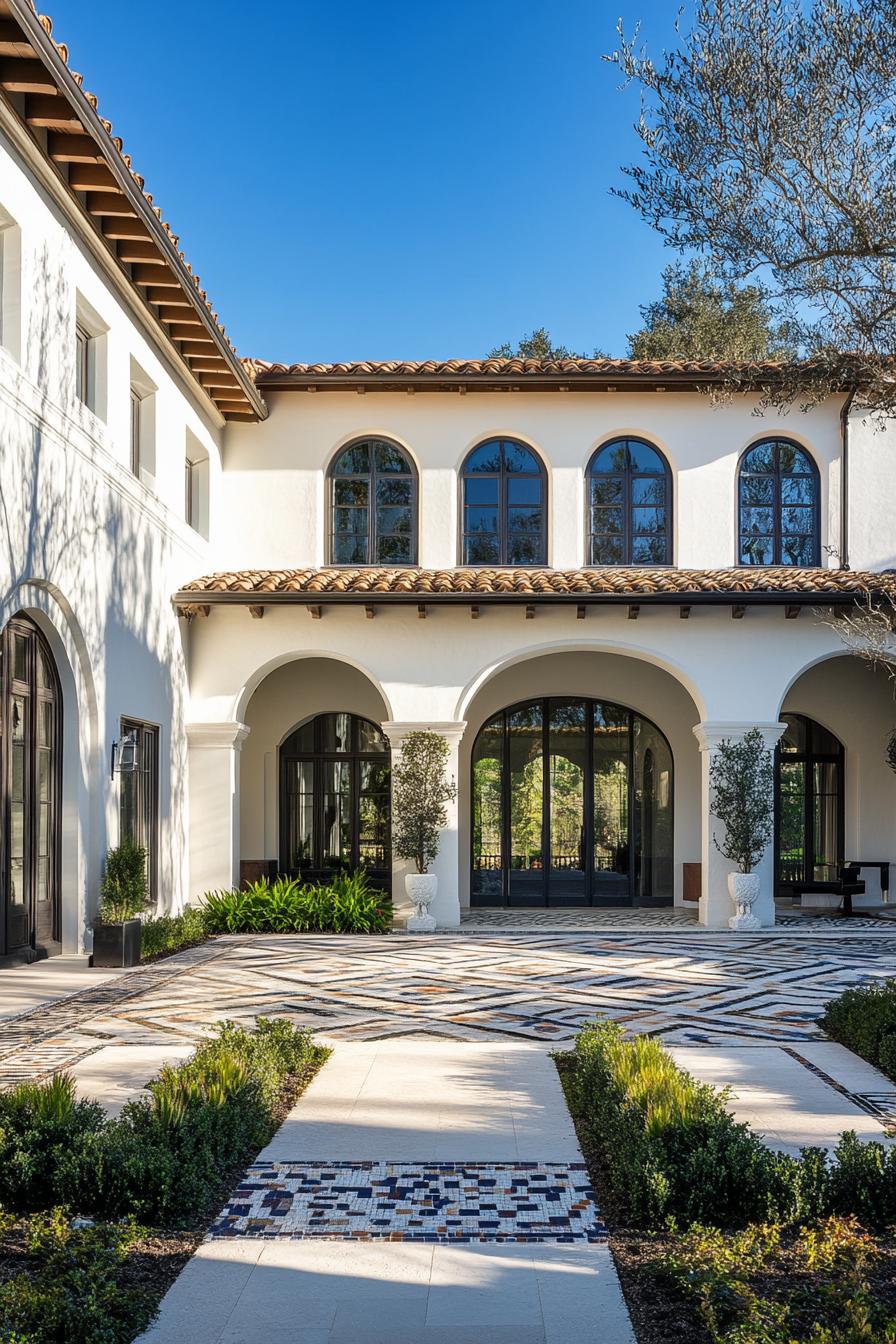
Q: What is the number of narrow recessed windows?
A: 4